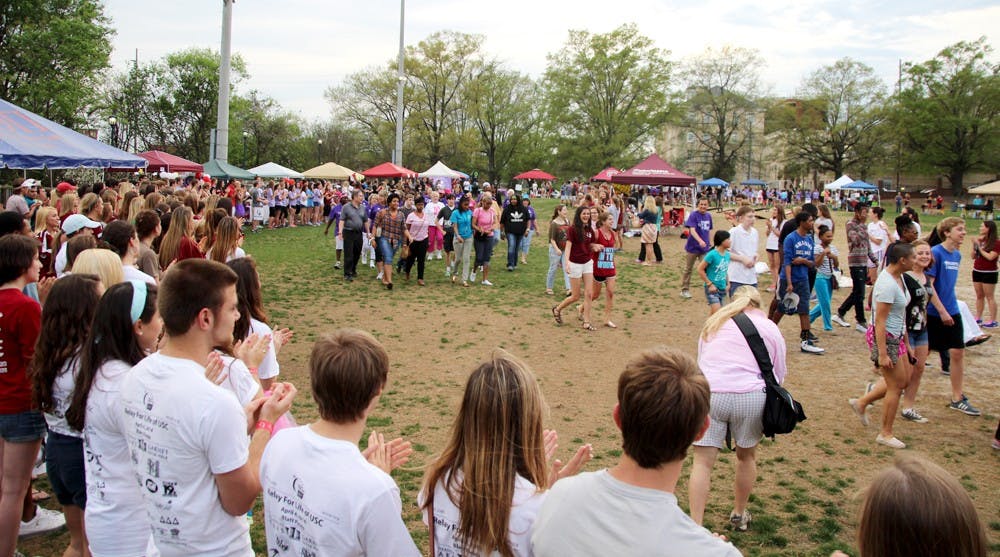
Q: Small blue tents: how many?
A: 3